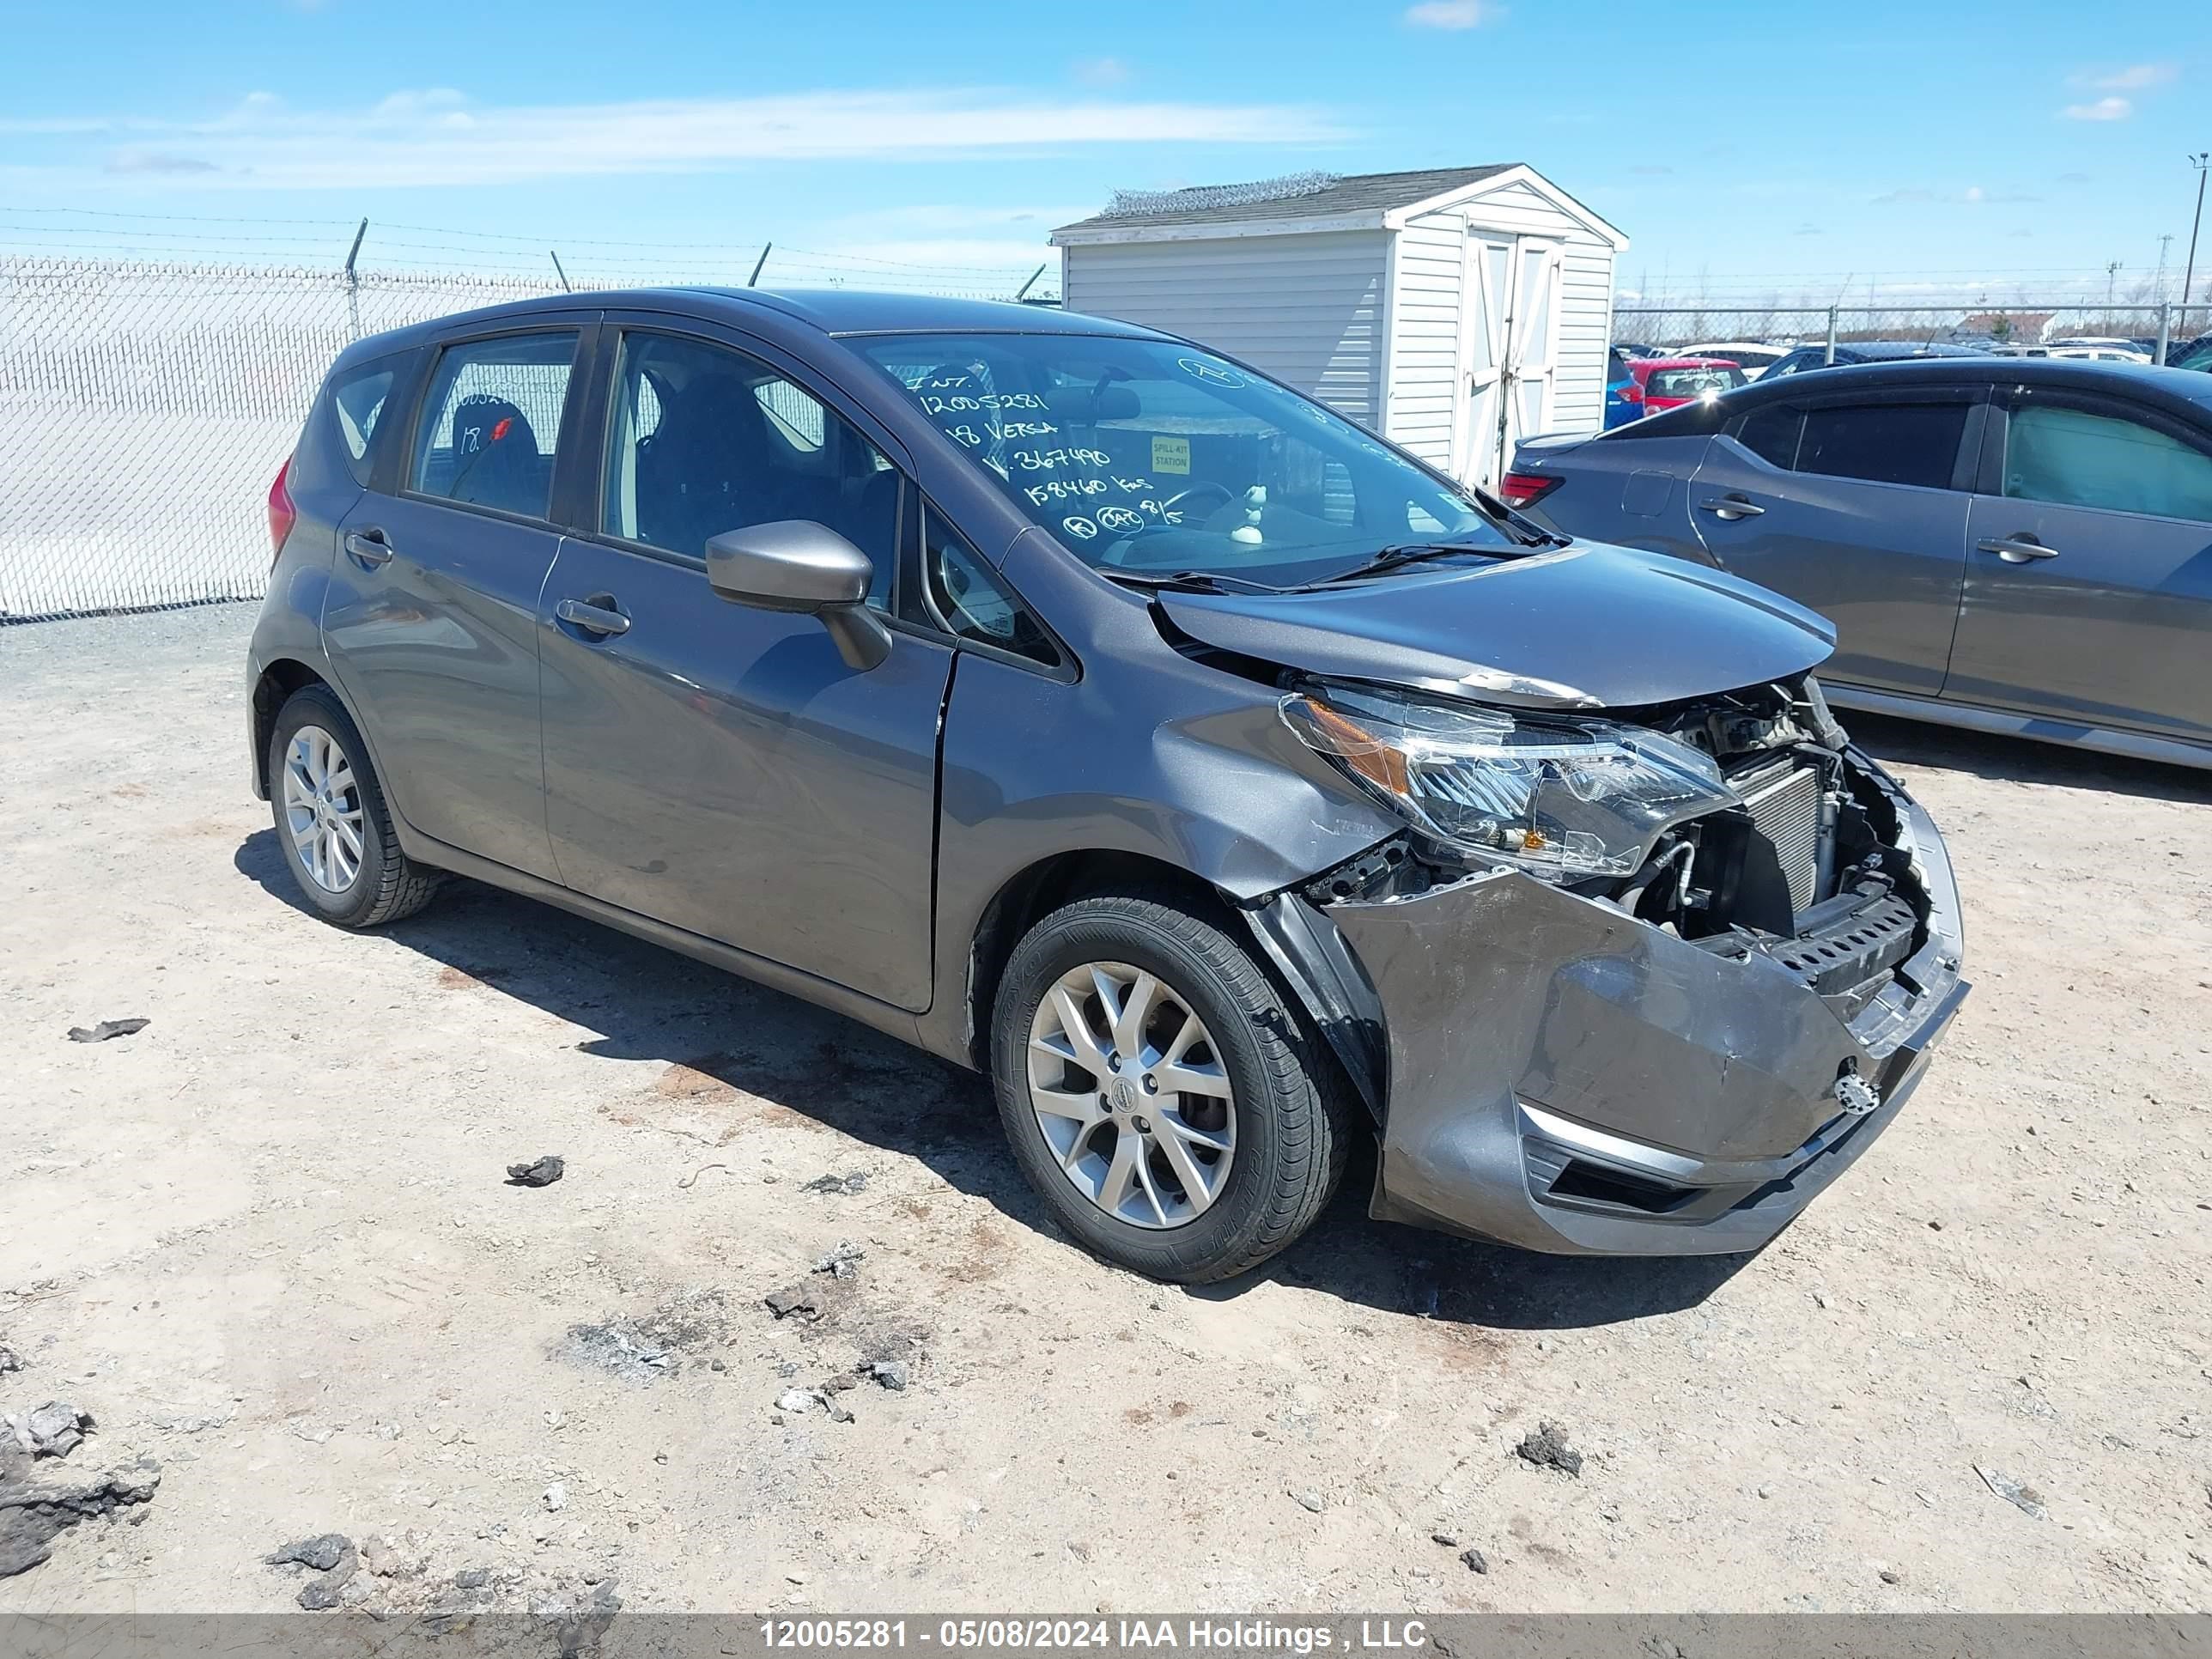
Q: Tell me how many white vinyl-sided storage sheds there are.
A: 1